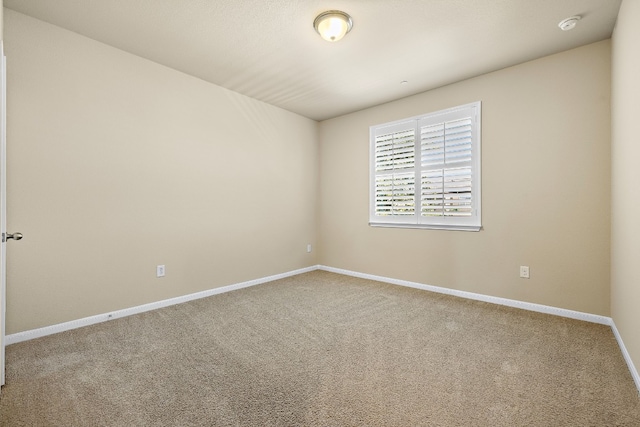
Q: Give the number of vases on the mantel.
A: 0